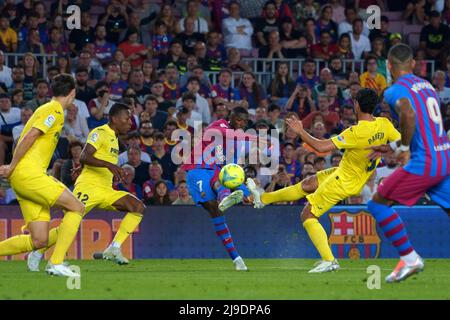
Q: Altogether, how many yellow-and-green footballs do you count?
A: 1